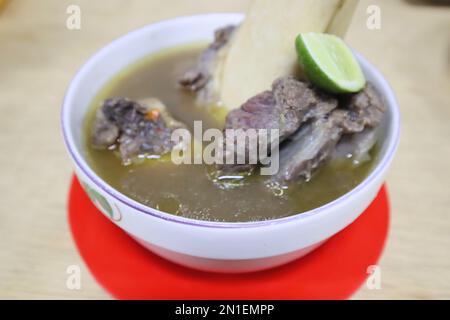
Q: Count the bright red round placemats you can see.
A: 1